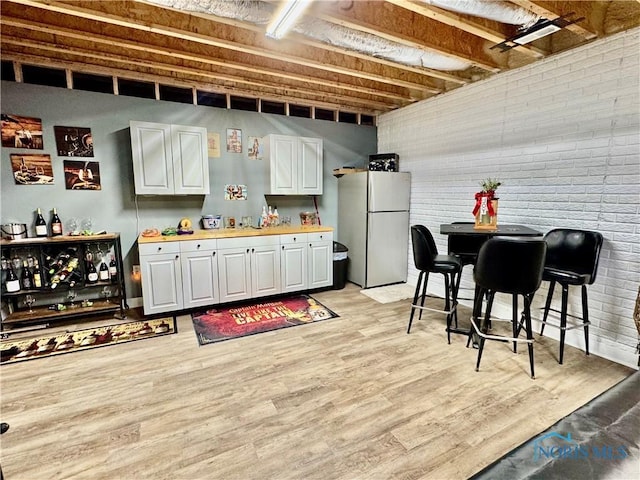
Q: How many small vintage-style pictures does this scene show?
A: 4